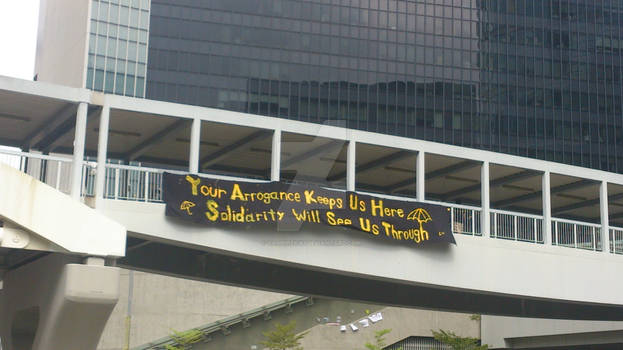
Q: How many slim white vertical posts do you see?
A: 9